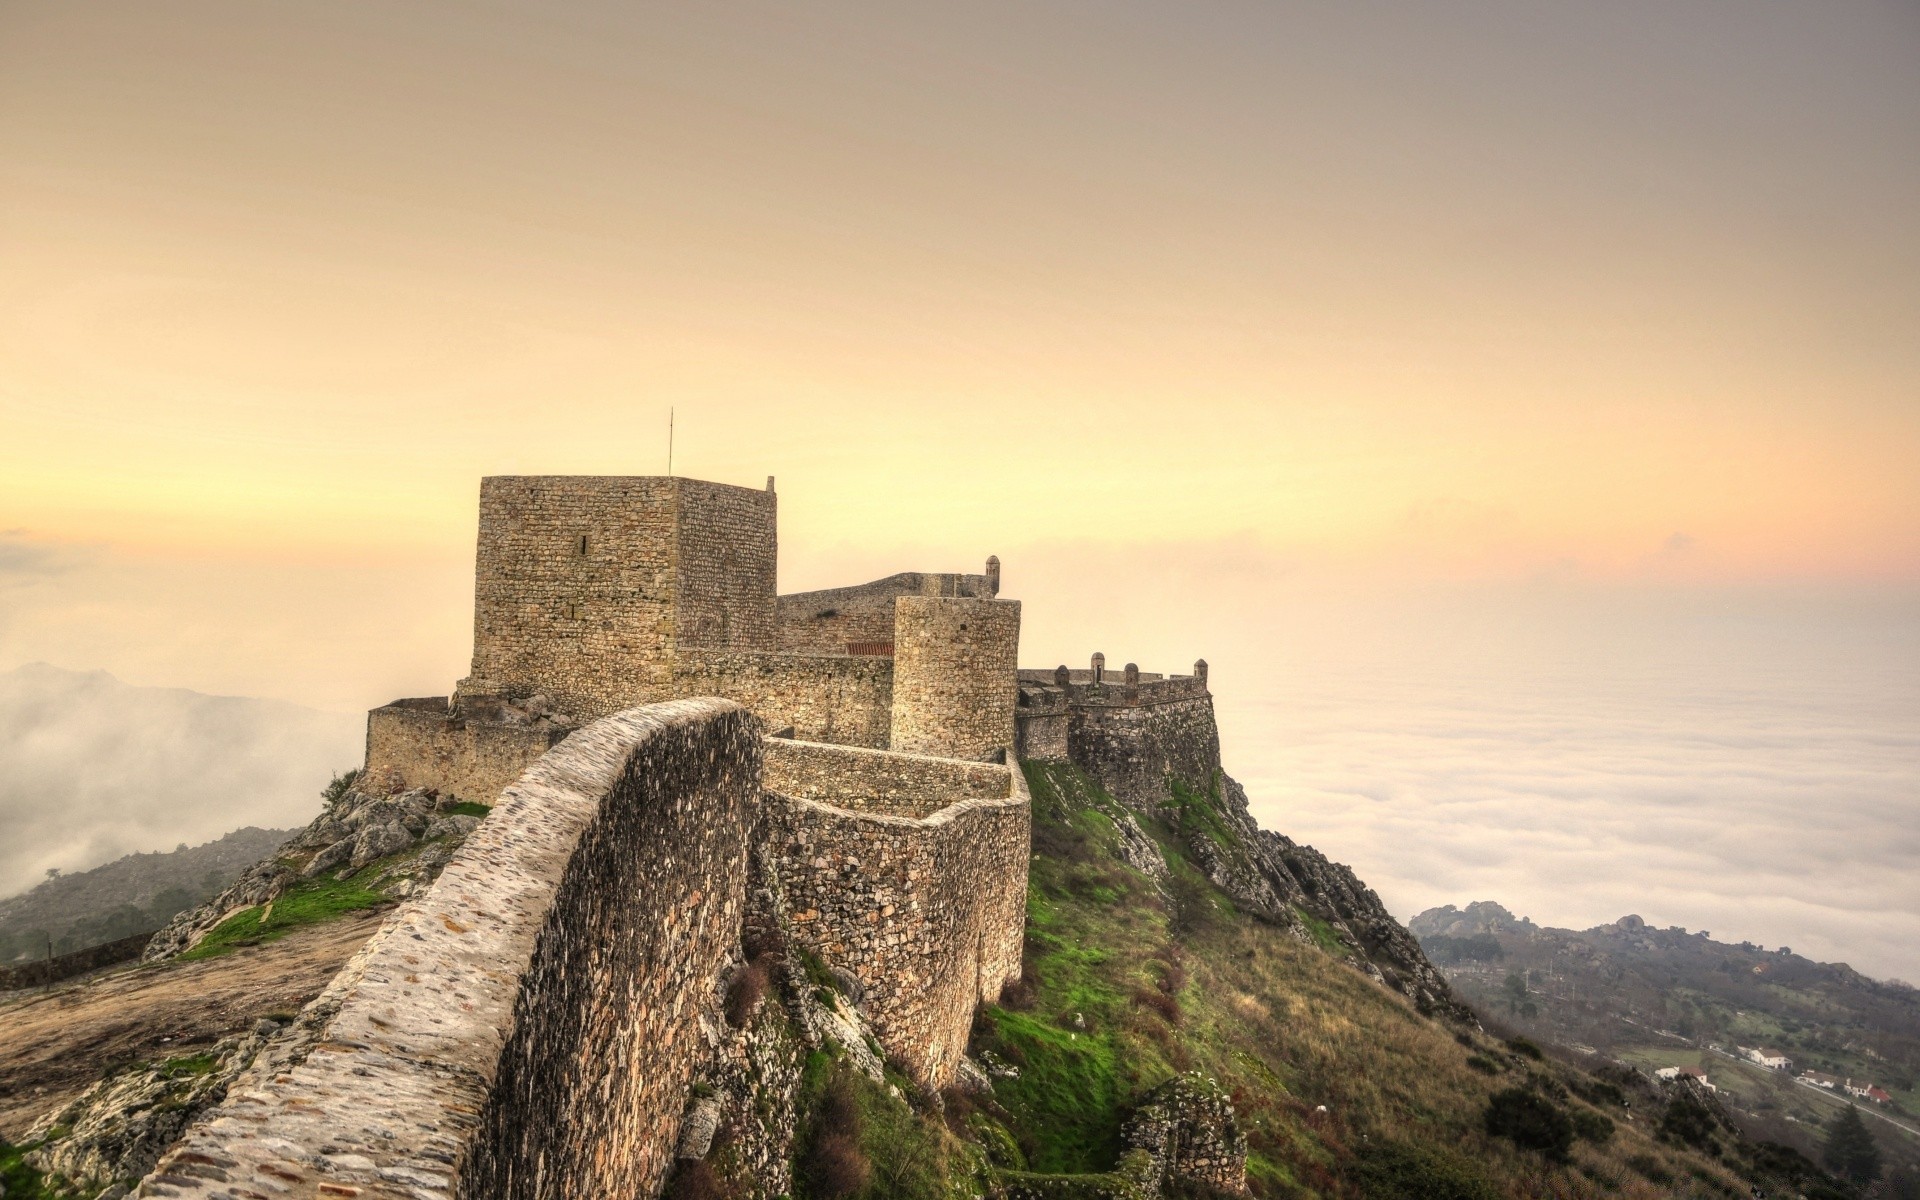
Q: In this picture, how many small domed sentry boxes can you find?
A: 5